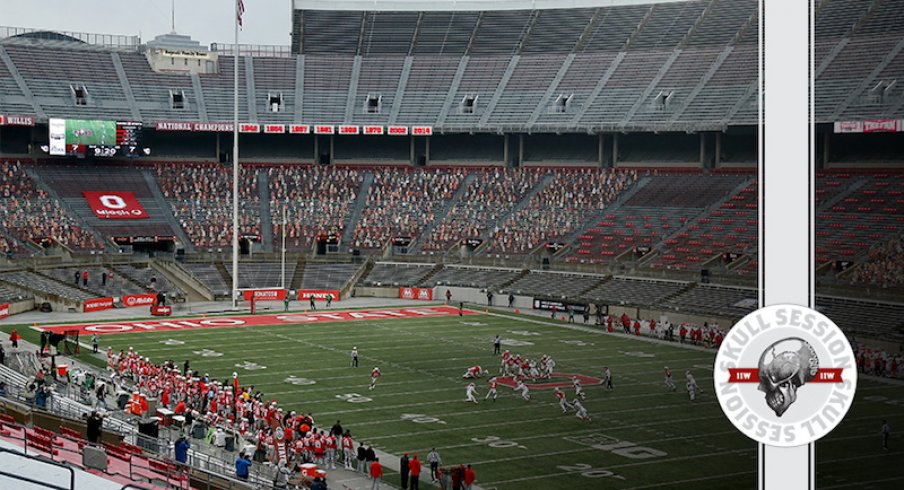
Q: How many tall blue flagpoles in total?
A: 0